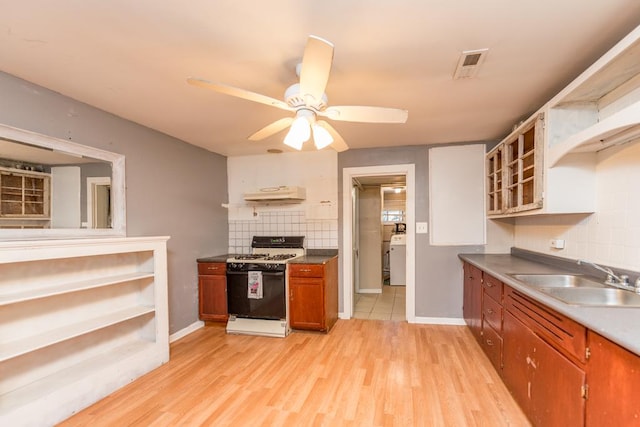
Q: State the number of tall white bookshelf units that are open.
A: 1